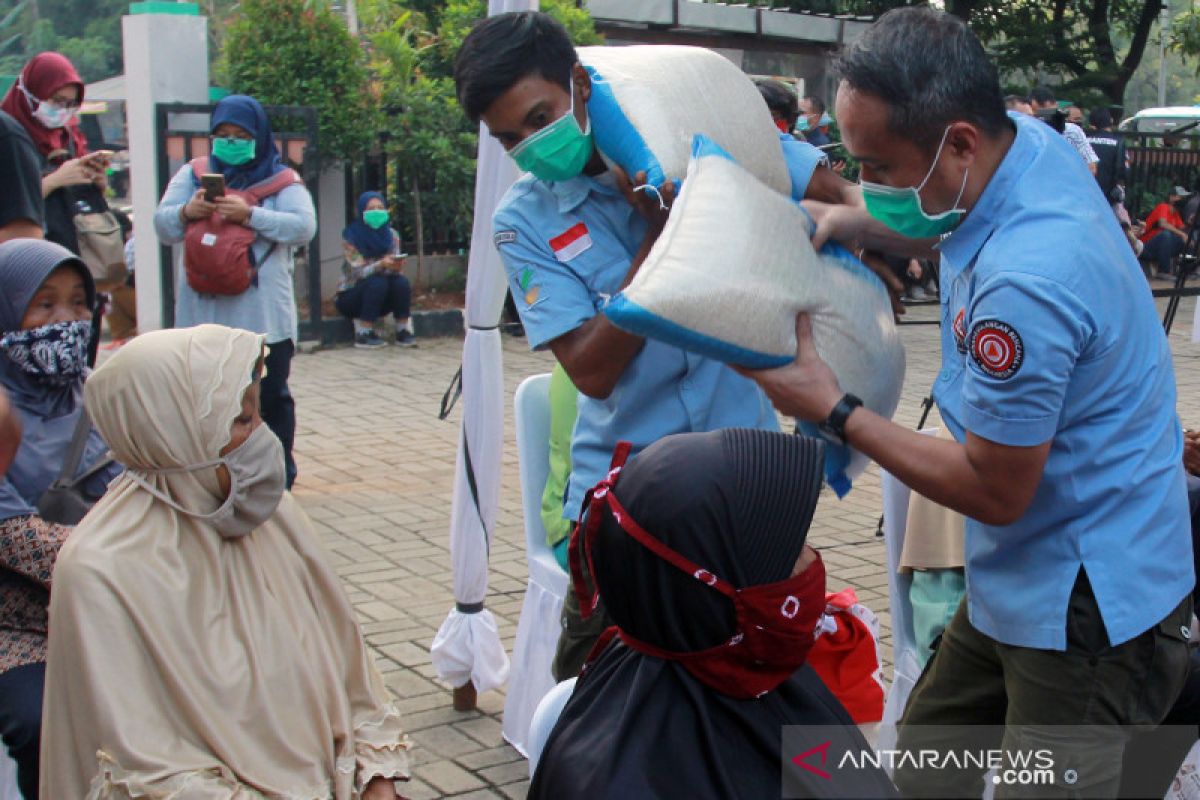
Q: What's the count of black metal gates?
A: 1